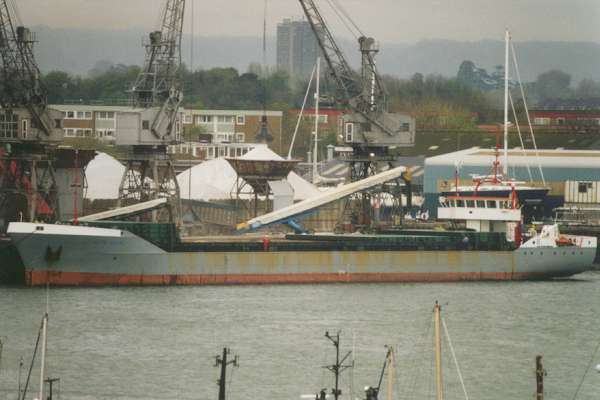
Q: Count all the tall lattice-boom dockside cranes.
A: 3